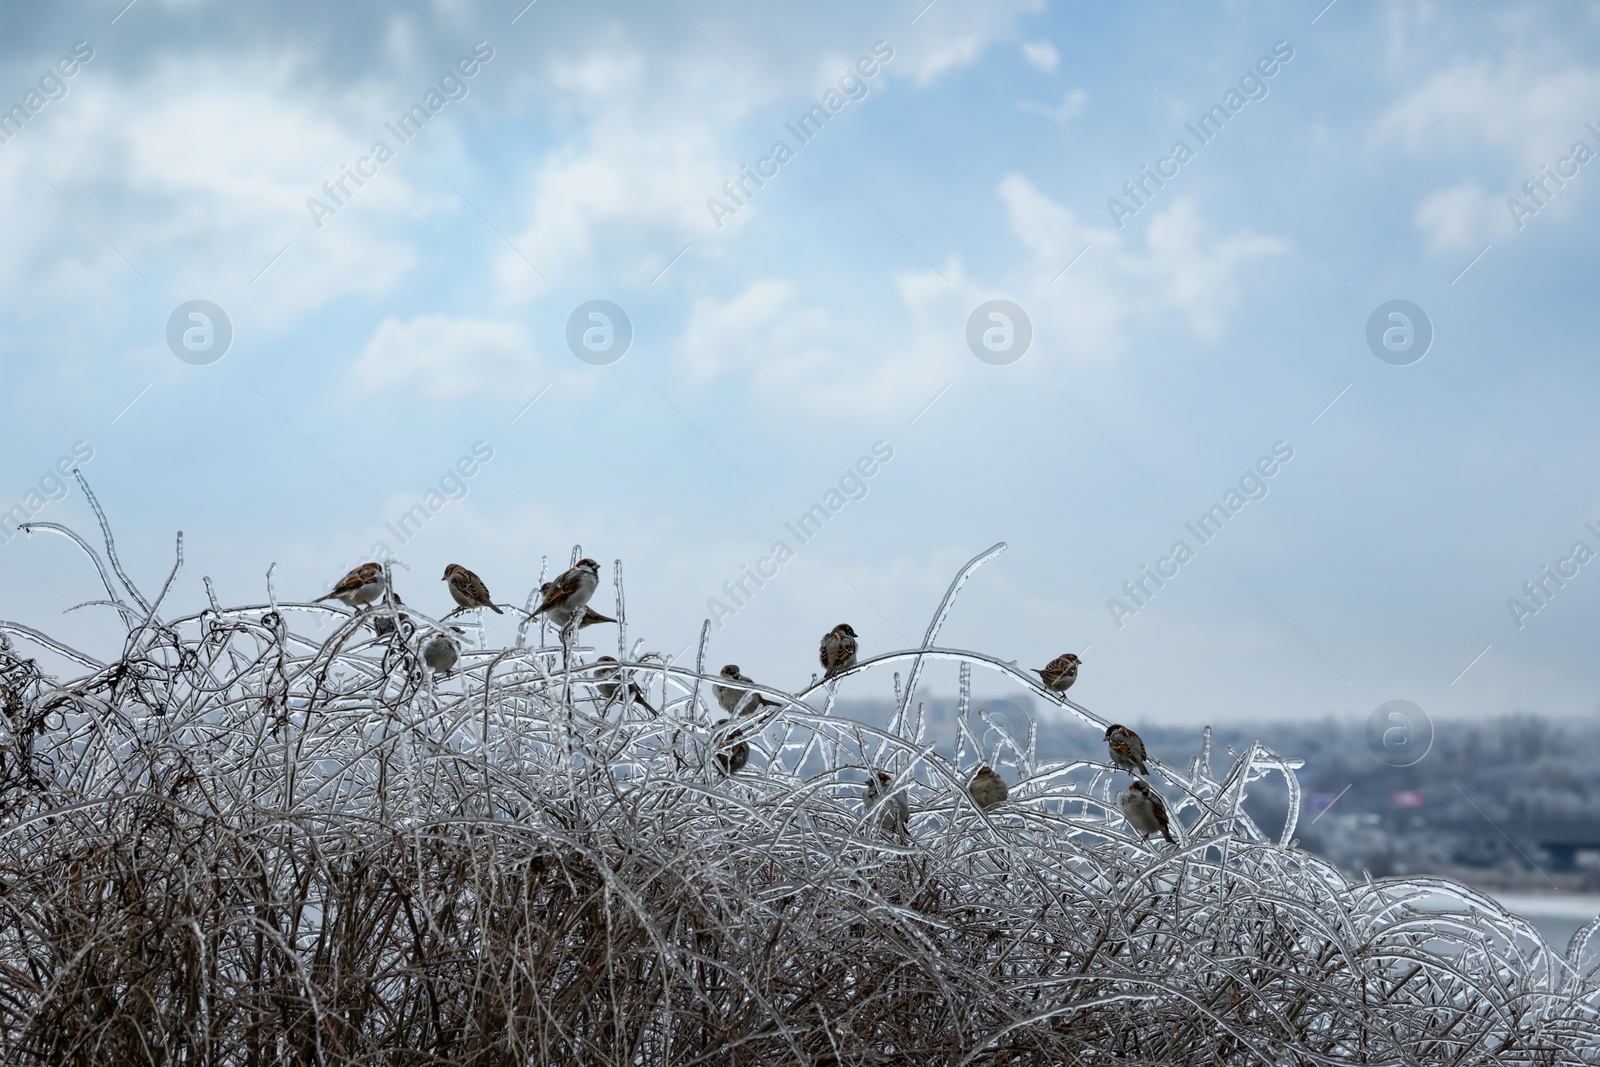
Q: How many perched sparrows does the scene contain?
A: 15